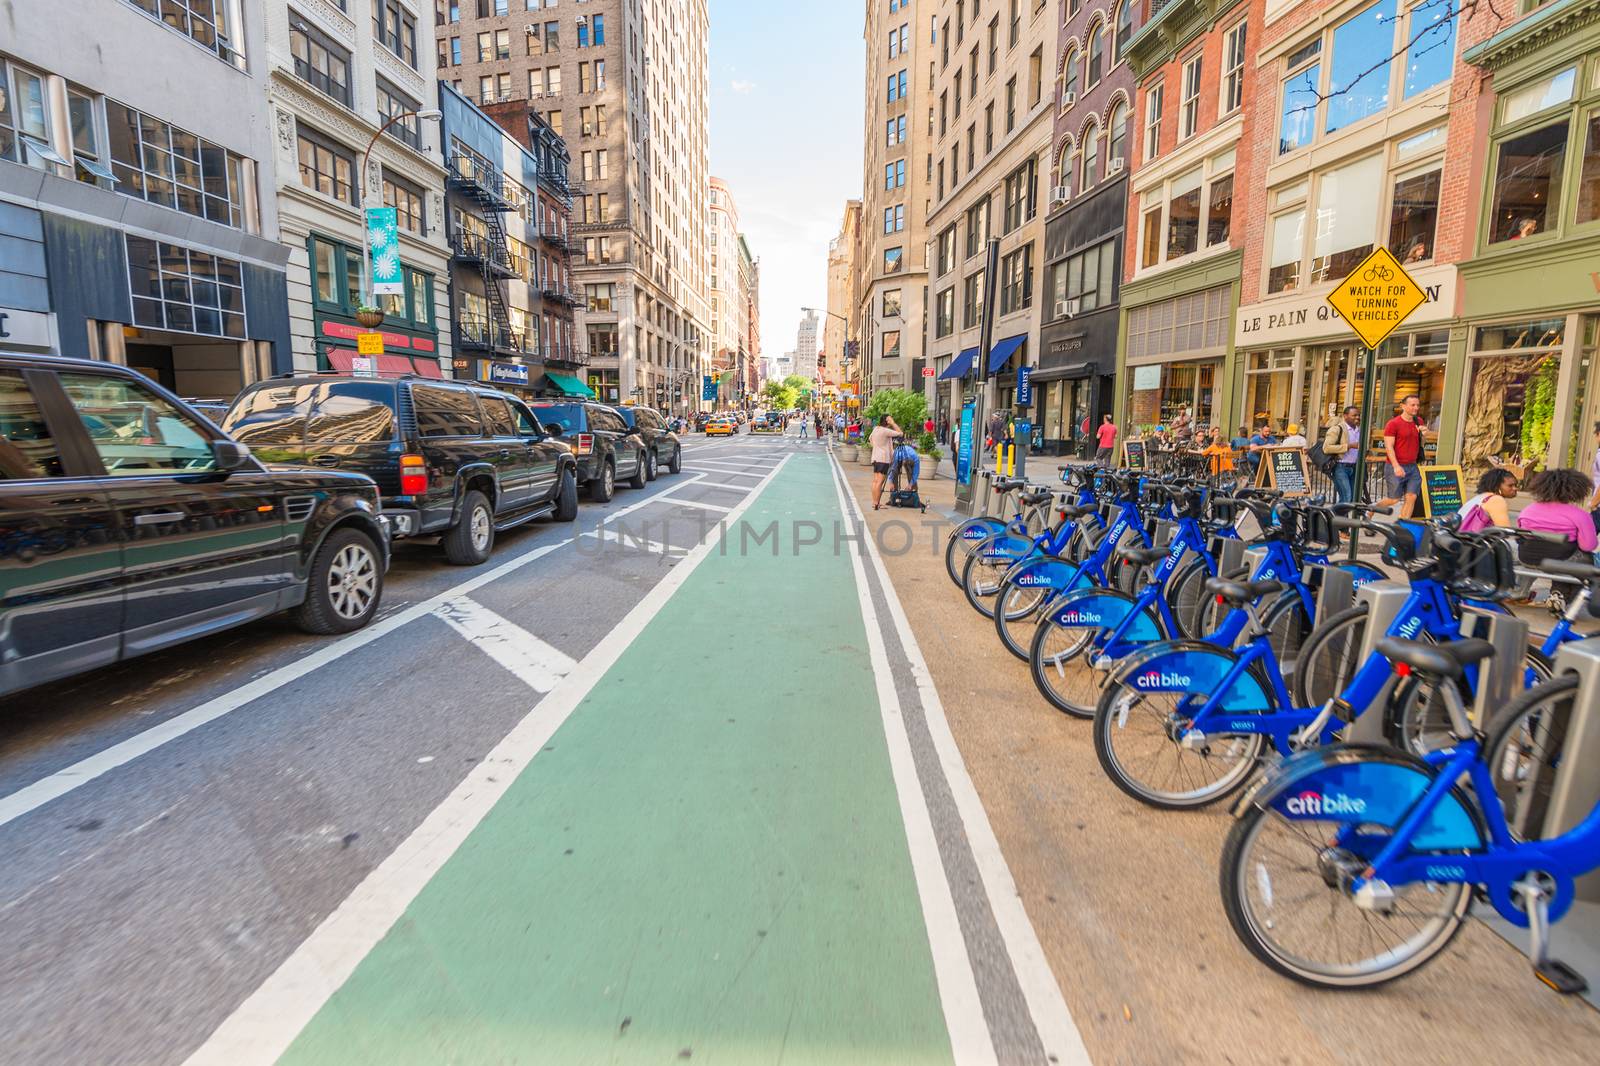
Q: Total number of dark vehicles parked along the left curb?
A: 4